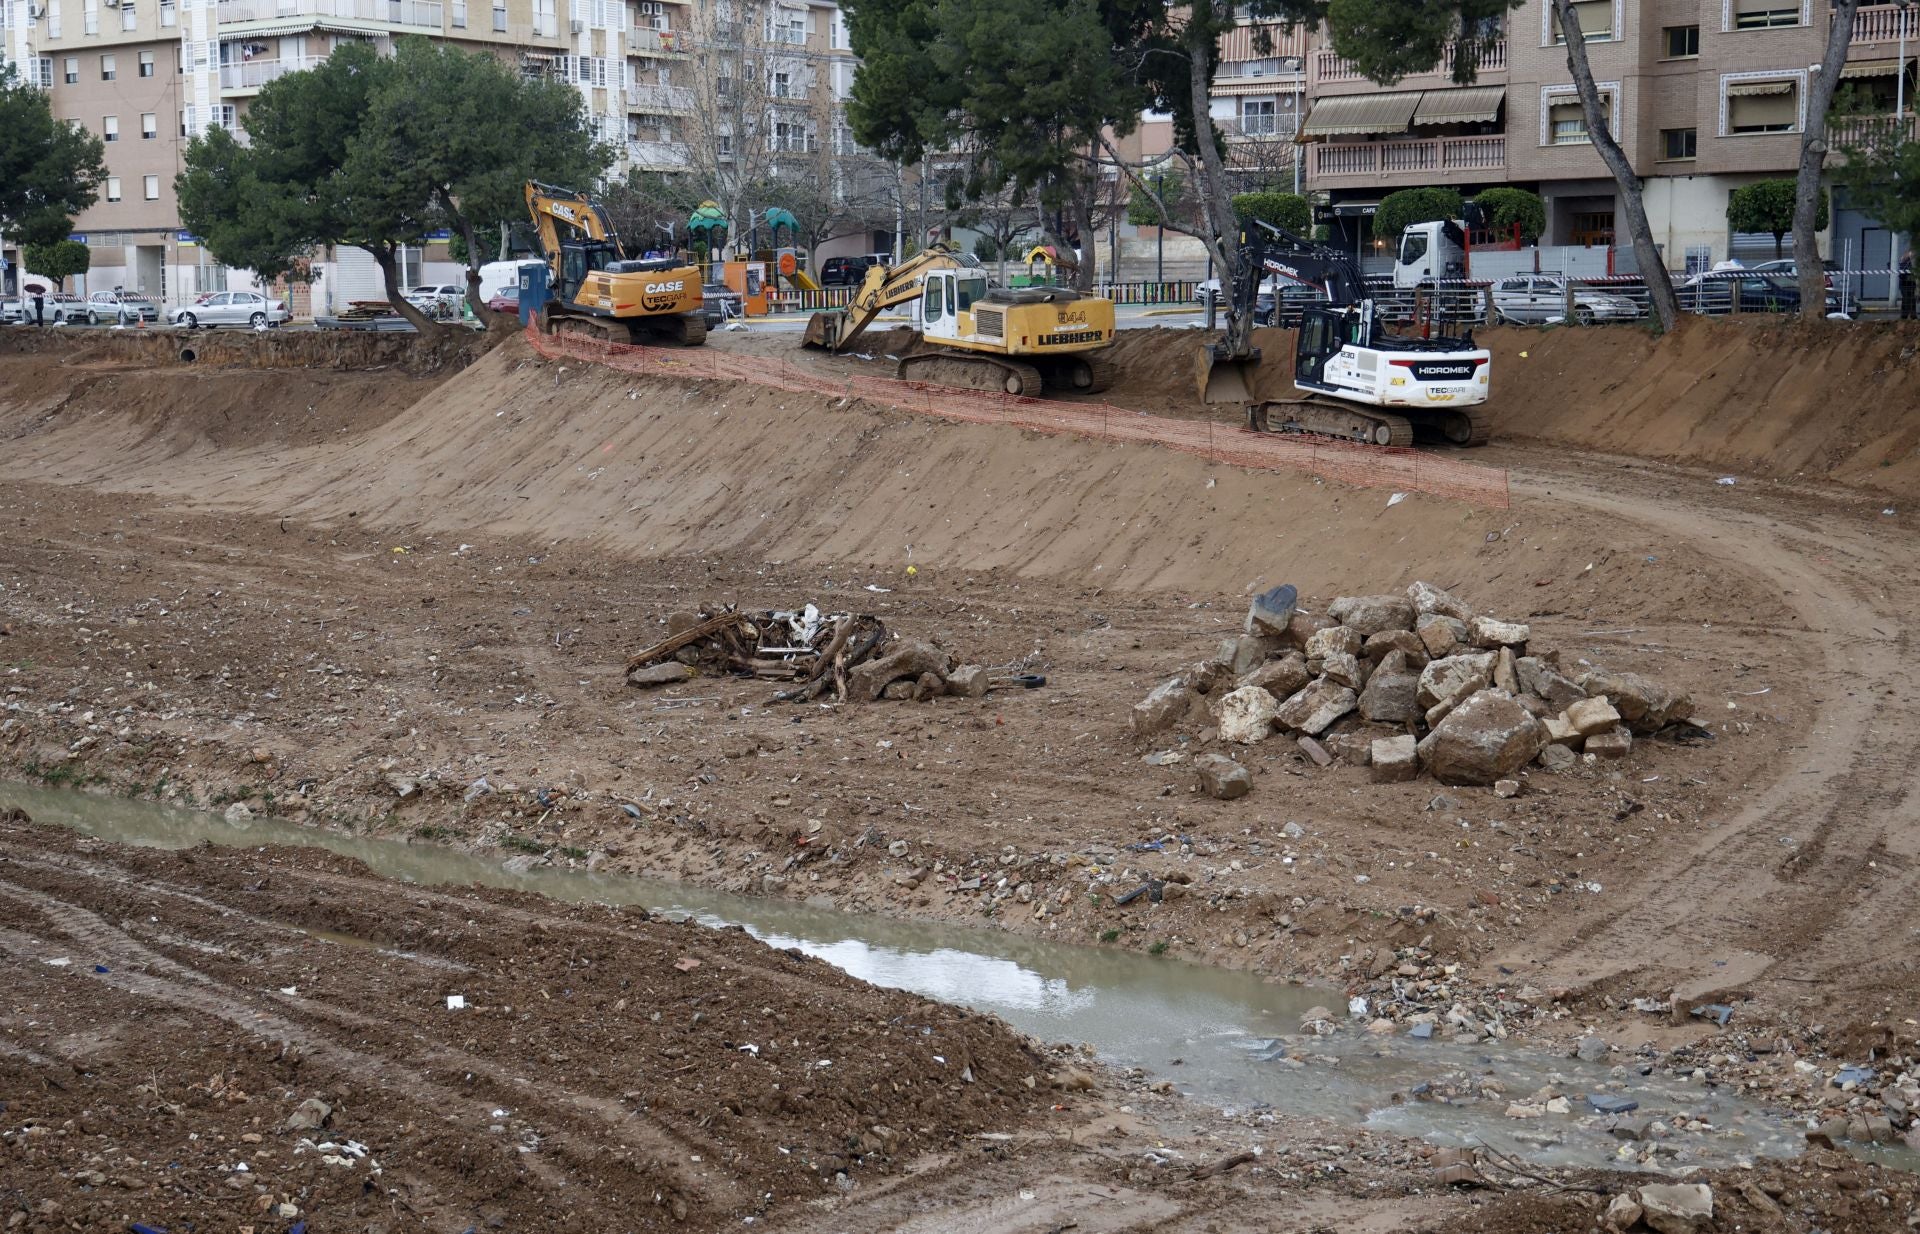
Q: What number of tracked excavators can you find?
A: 3